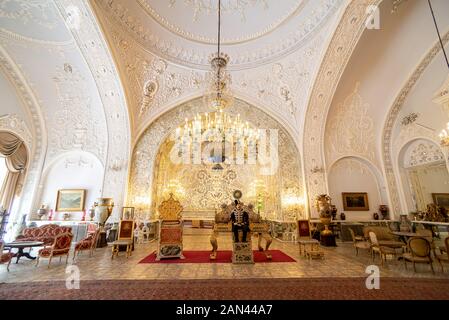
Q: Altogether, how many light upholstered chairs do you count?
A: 4